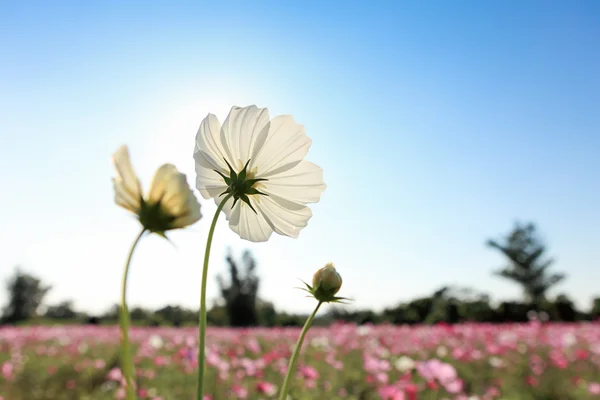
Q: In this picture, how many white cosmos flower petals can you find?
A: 8